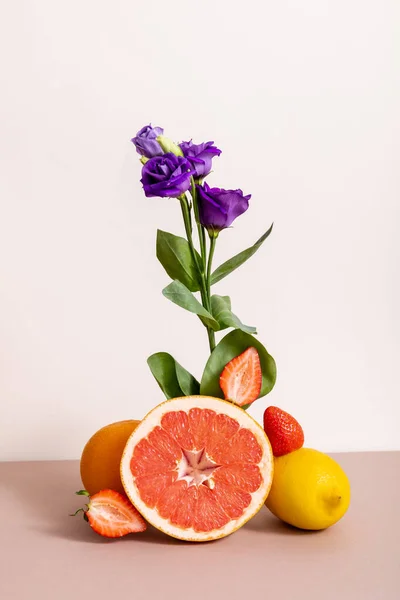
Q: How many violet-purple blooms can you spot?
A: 4